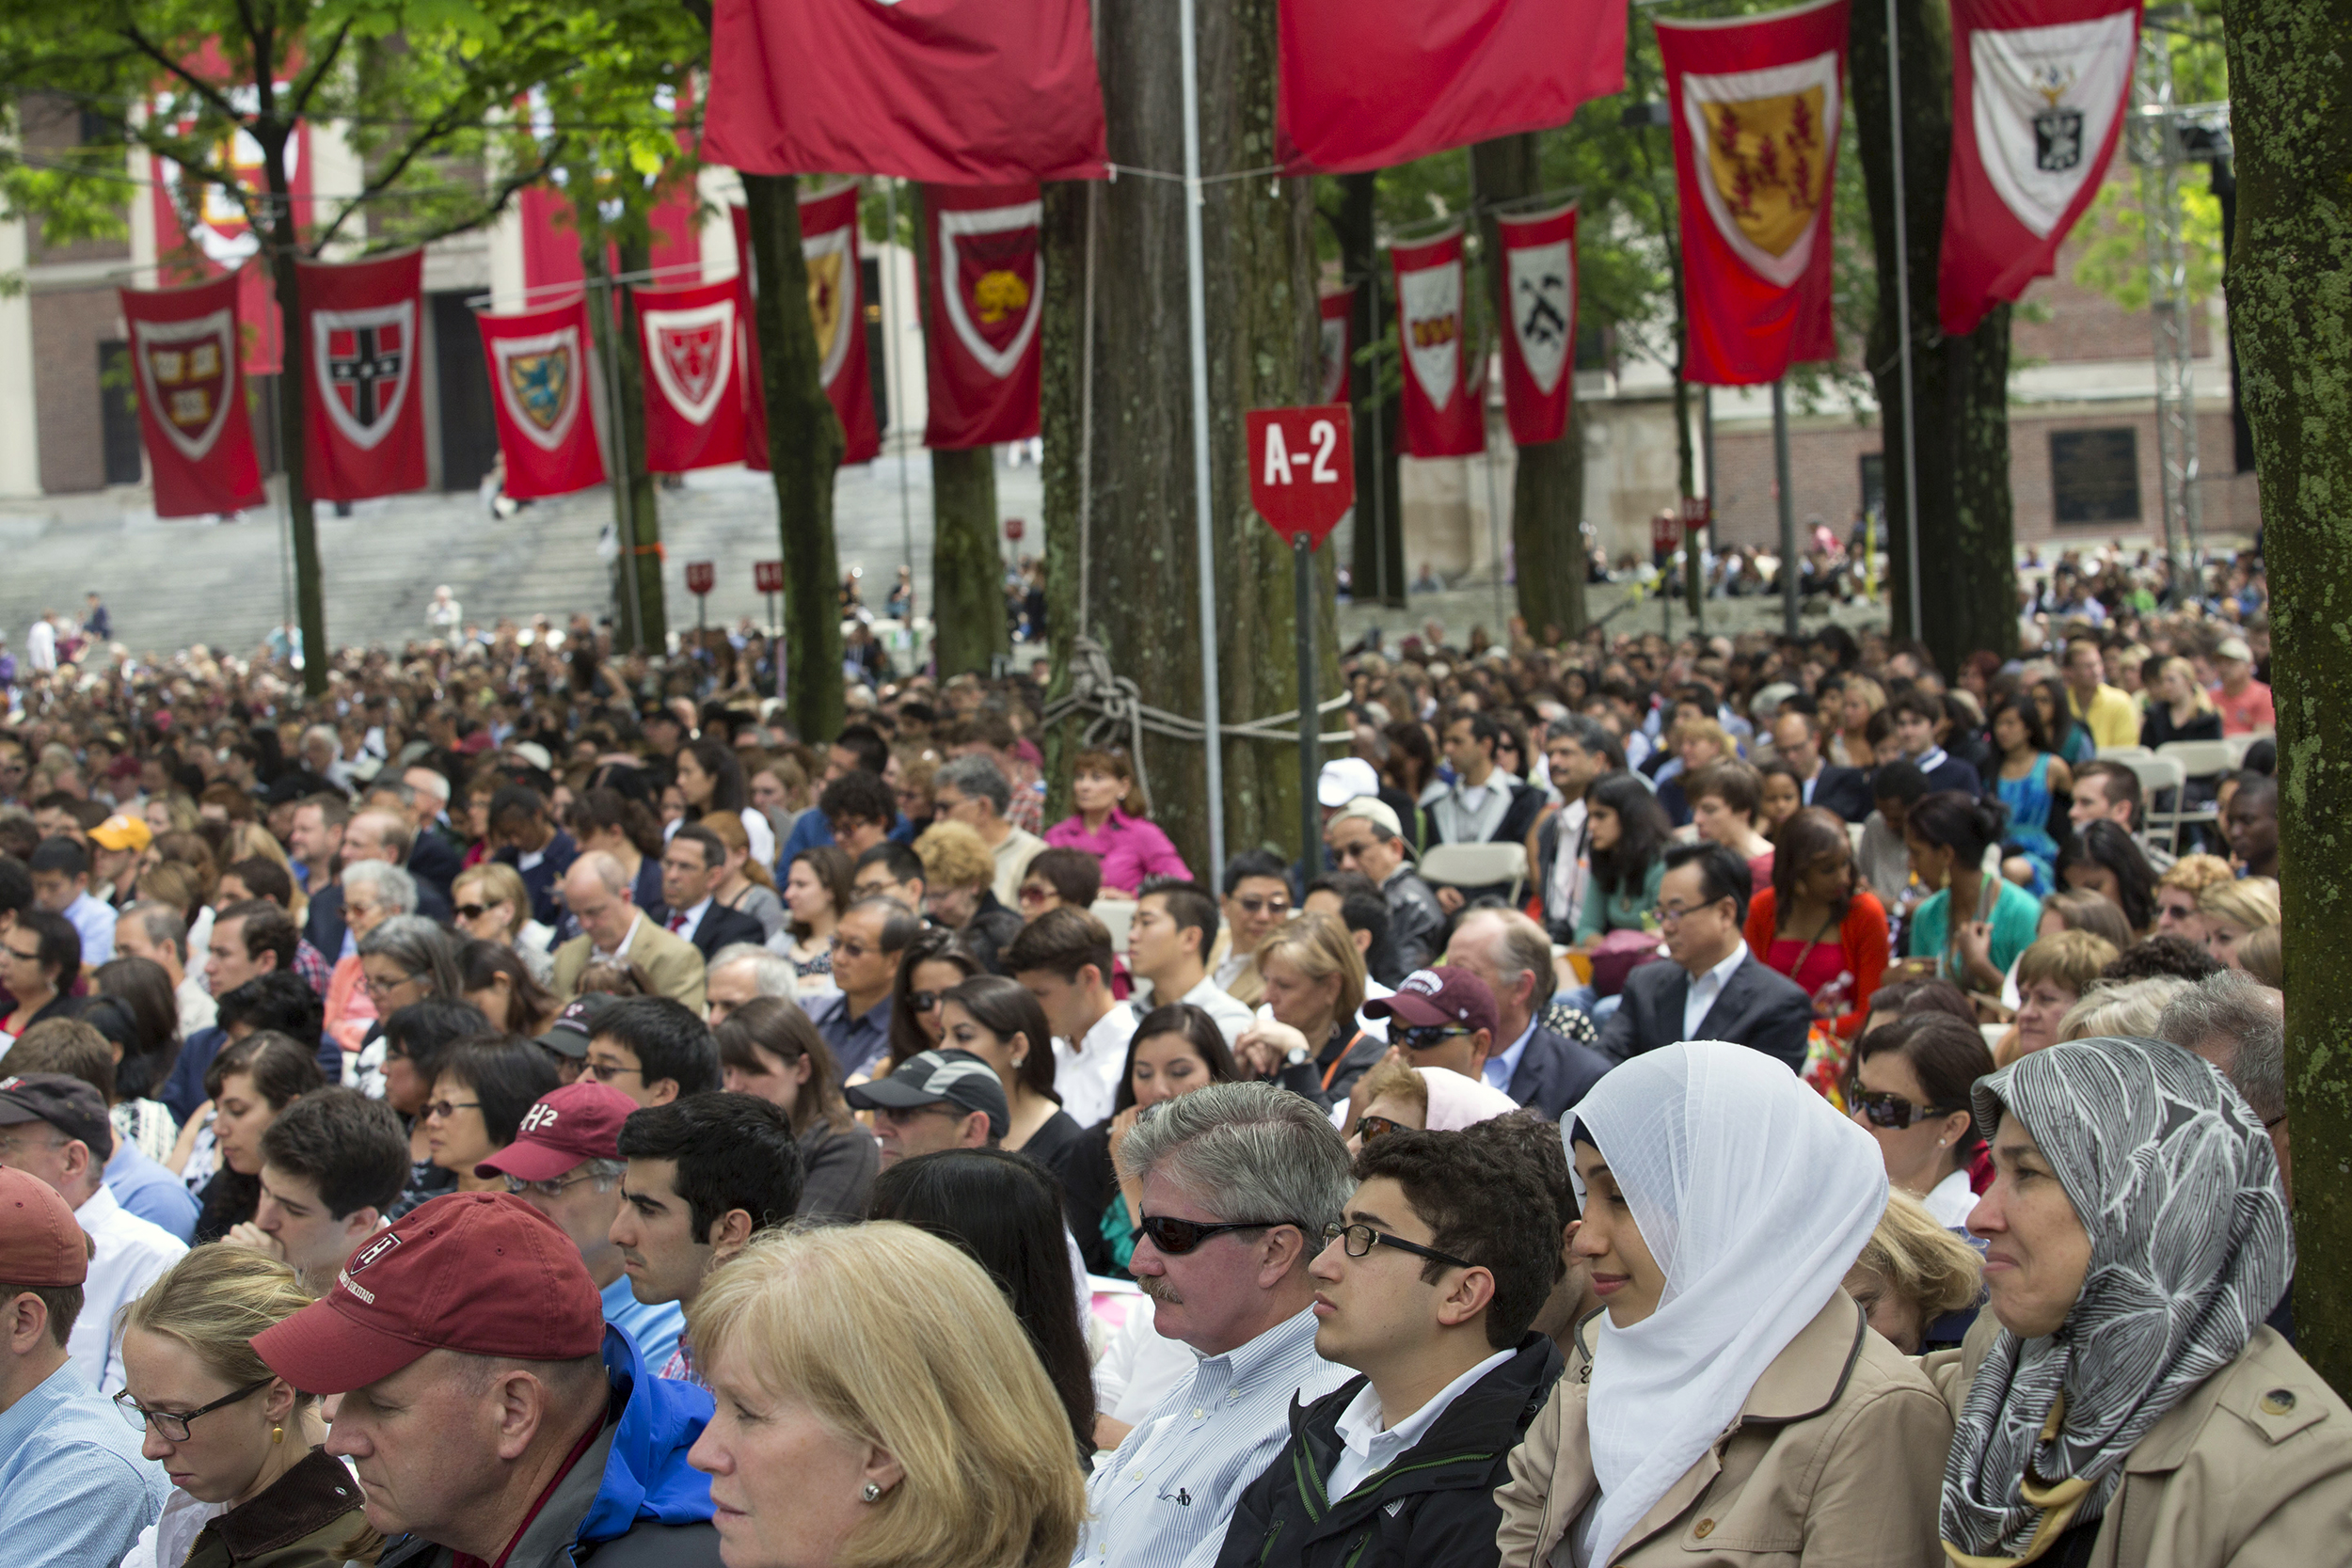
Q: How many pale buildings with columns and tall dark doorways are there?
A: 1